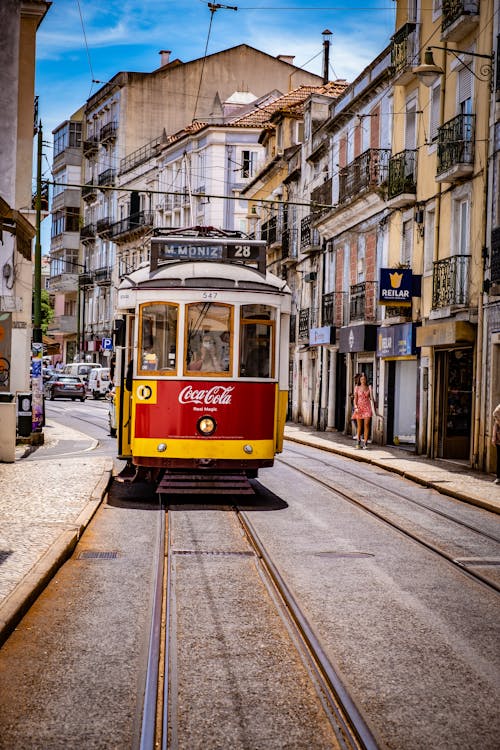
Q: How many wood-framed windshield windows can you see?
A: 3